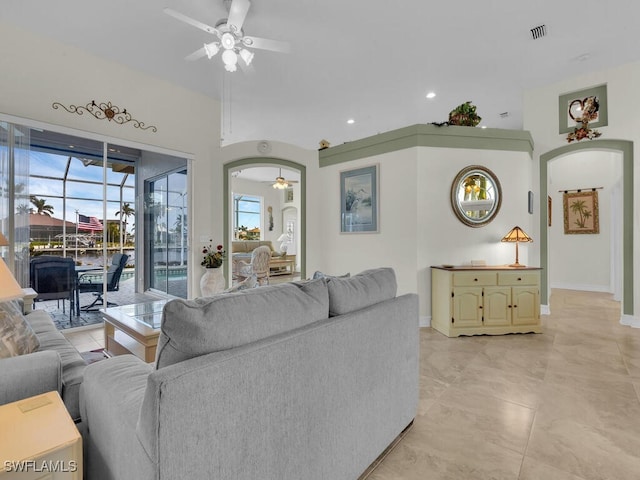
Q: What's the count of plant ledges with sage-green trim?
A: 1